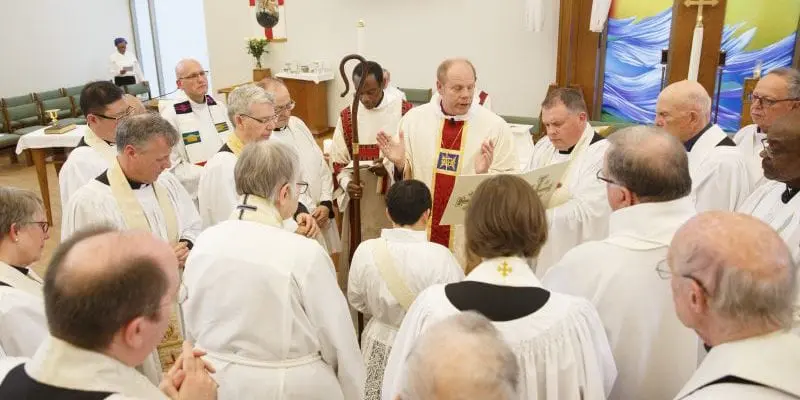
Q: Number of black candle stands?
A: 2